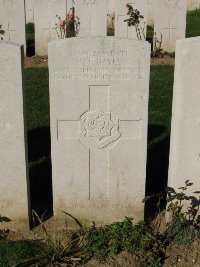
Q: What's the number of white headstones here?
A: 8